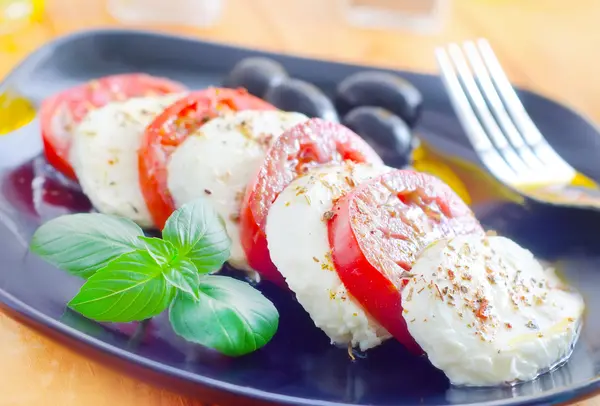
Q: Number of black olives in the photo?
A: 4